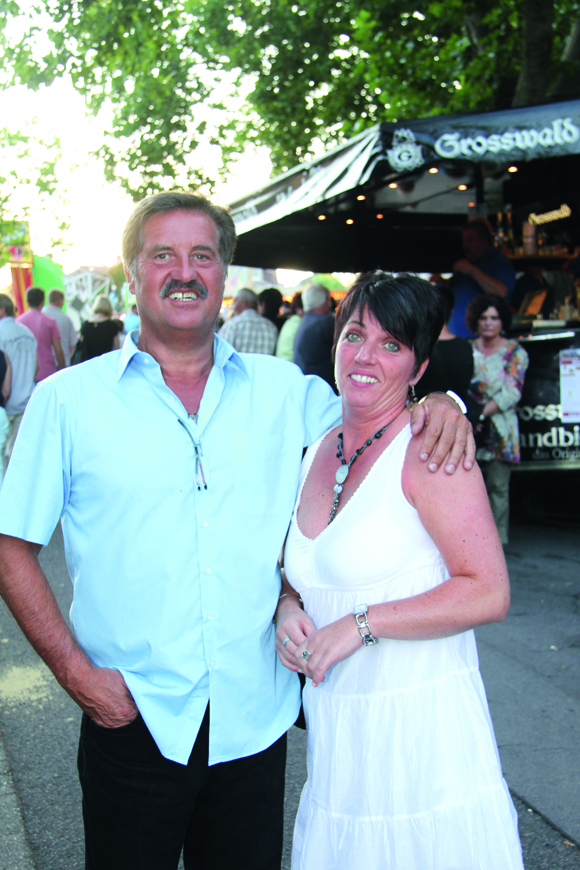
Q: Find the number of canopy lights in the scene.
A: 9